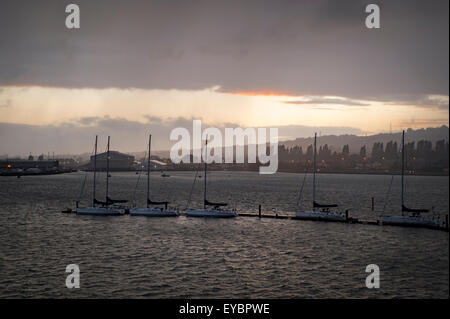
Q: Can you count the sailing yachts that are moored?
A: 6